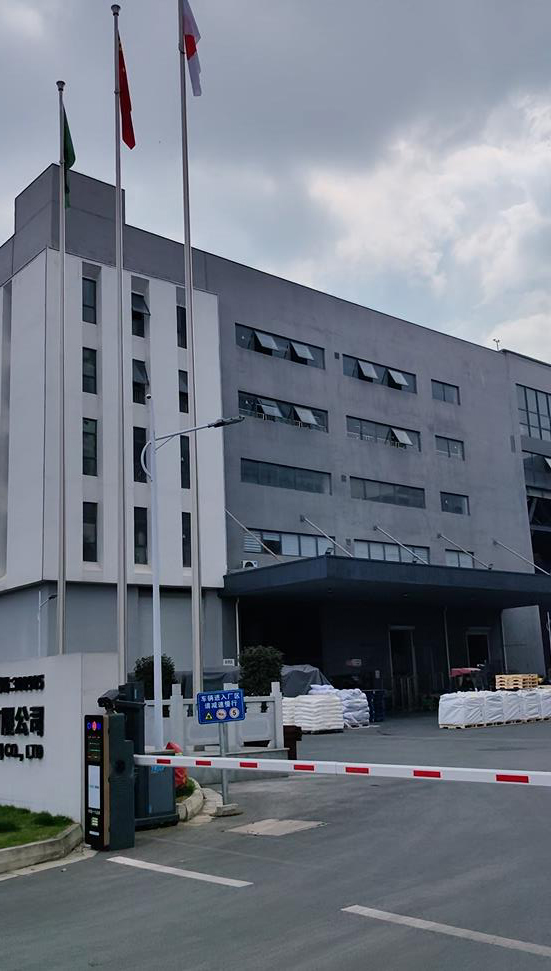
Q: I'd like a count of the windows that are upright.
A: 12